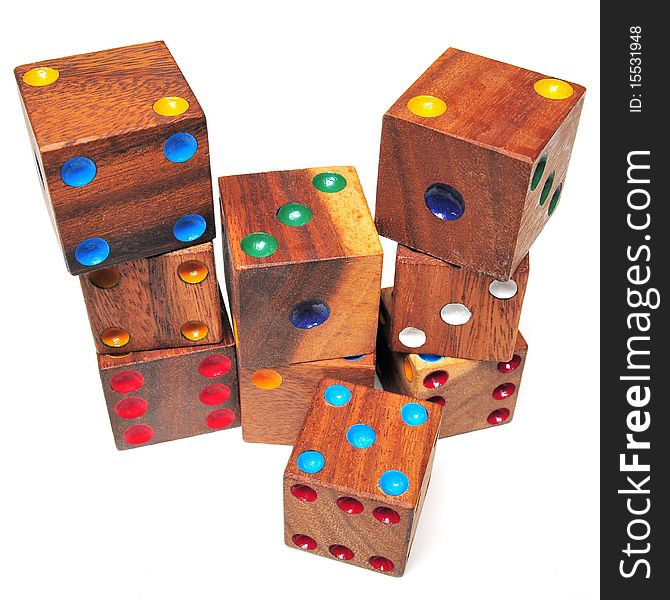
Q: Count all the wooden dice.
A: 9